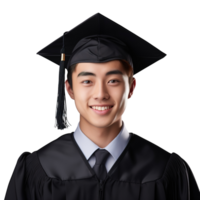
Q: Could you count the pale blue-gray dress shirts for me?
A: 1